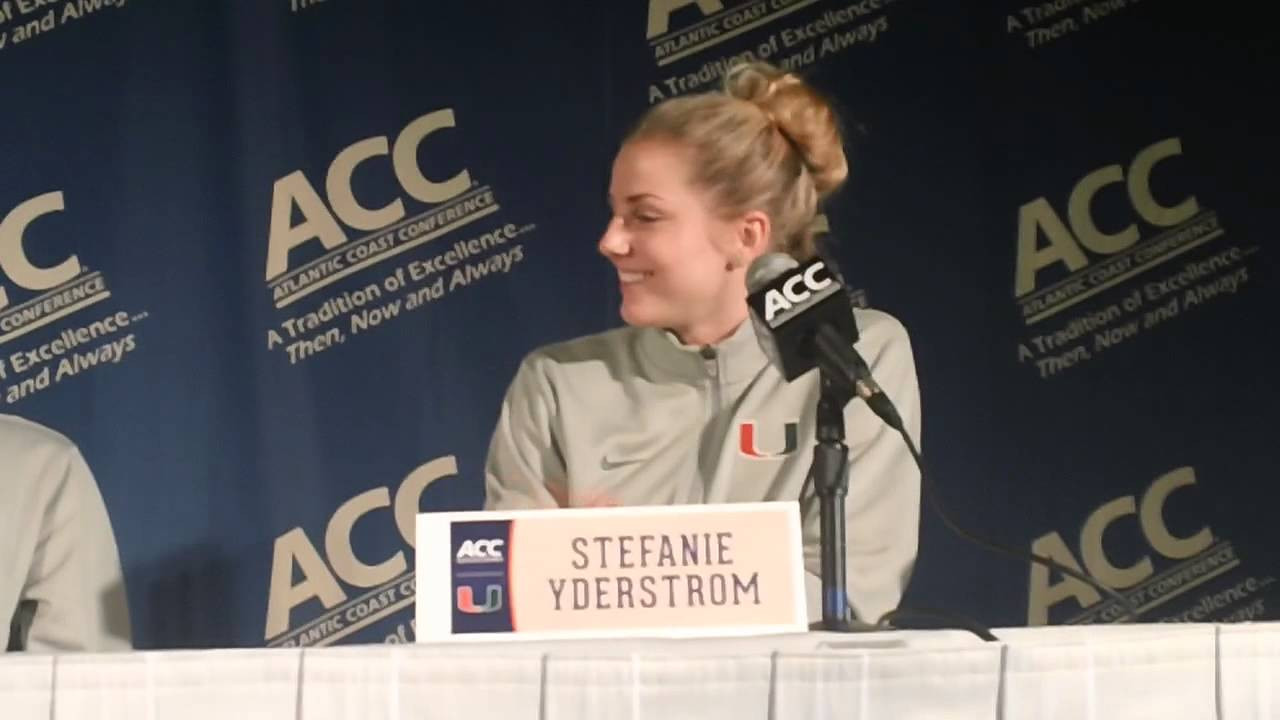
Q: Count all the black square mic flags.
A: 1